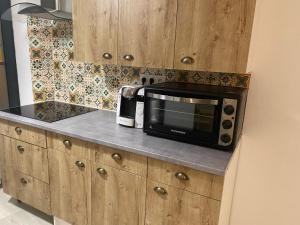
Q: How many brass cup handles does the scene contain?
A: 12